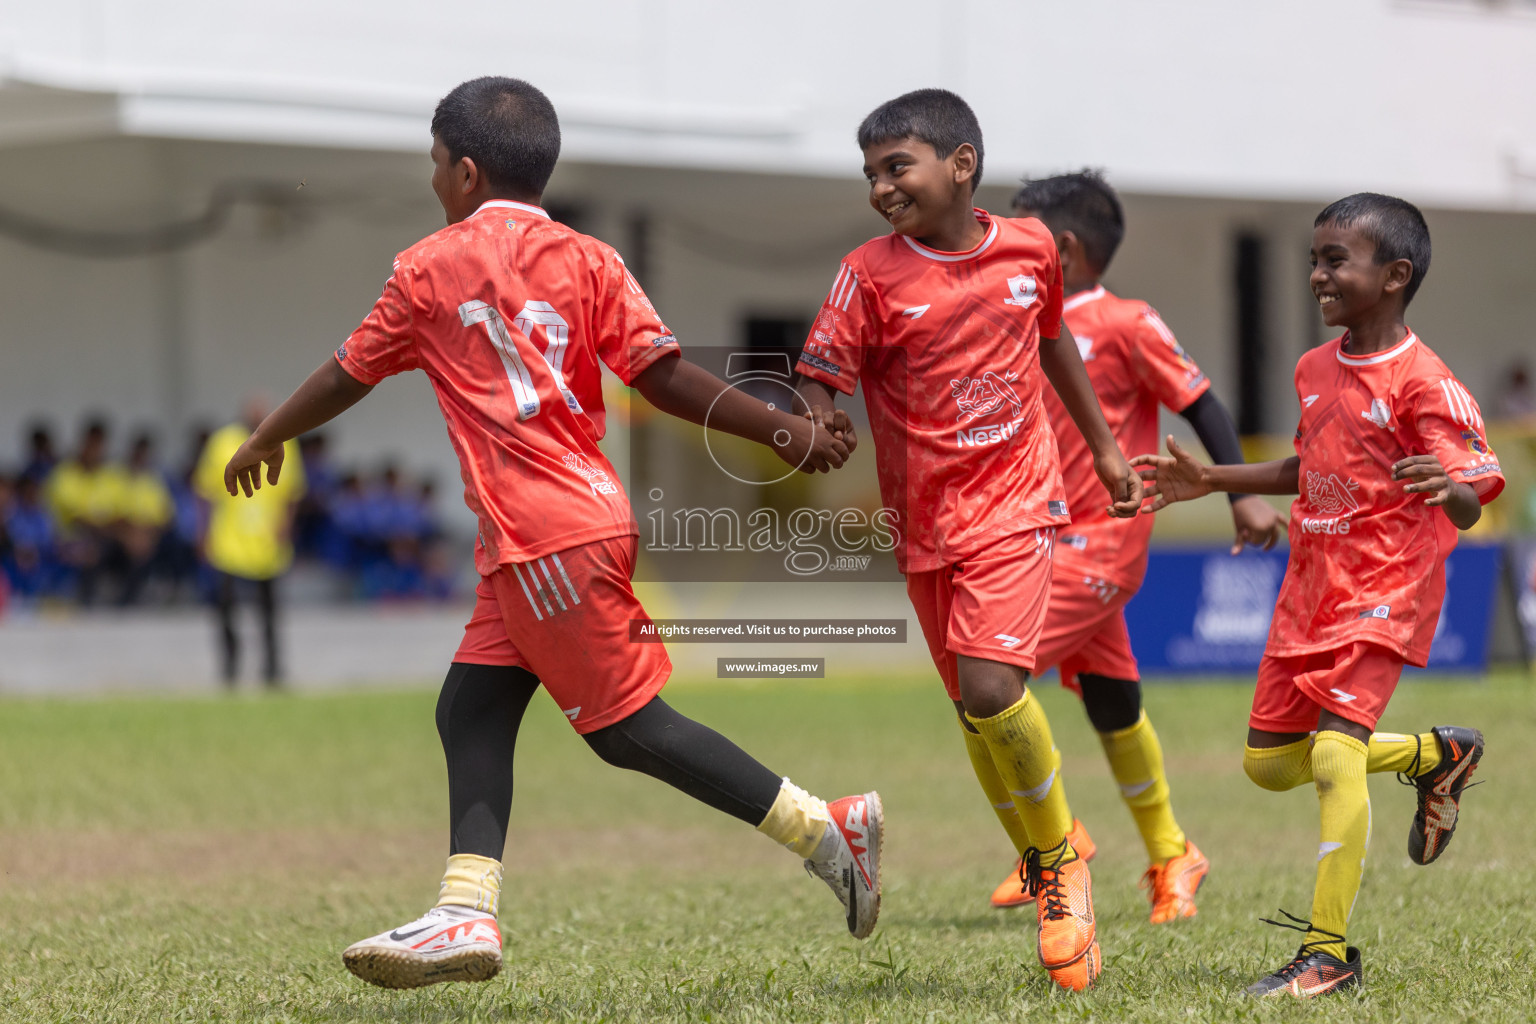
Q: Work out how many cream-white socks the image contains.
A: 2